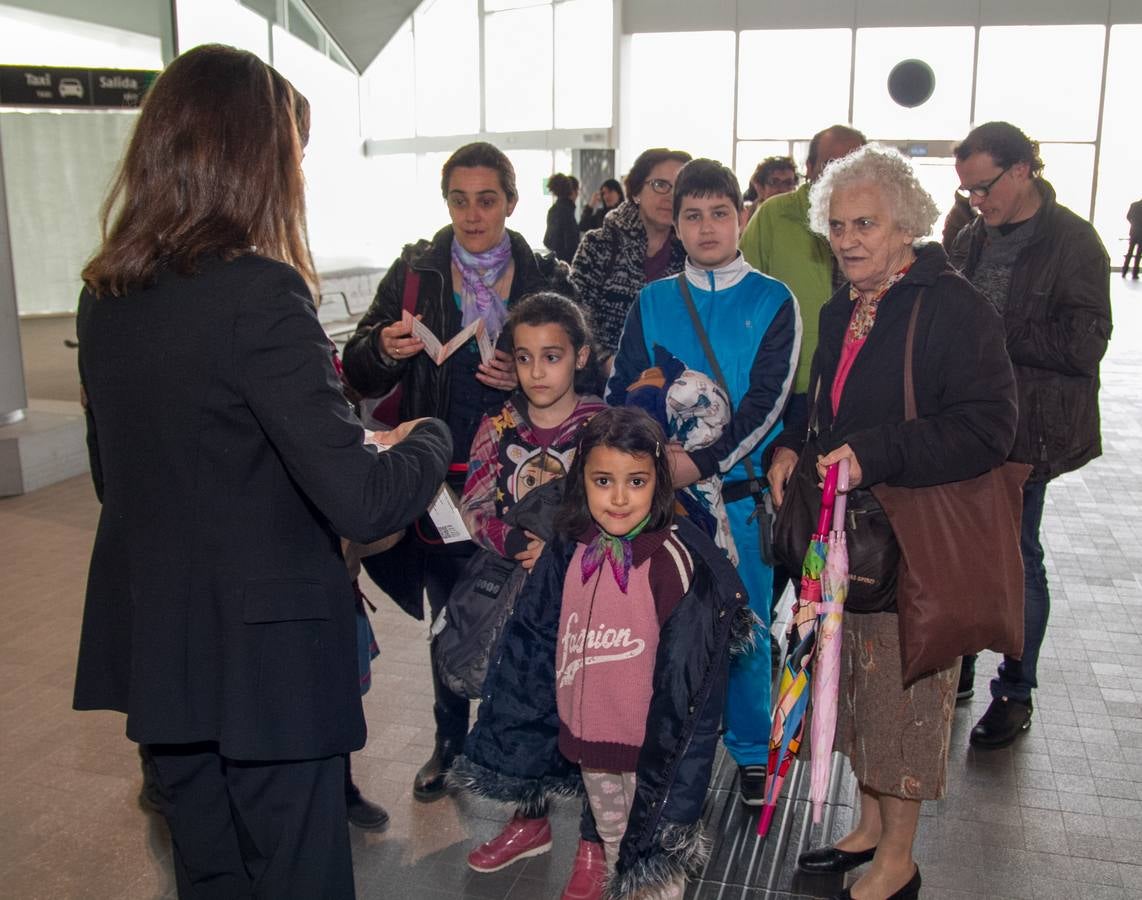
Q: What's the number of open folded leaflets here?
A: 1